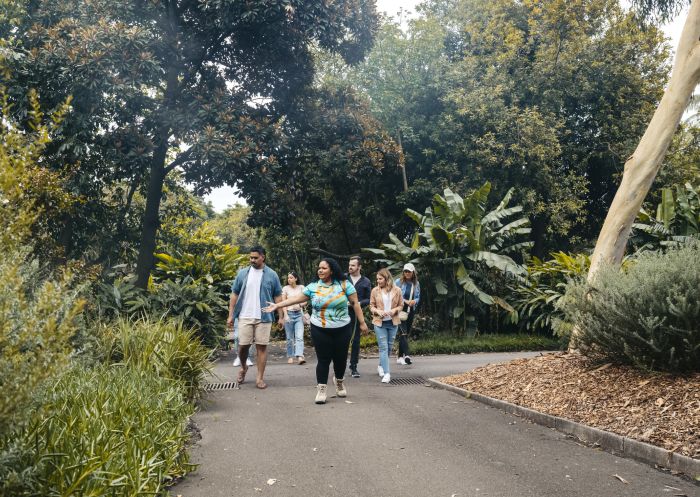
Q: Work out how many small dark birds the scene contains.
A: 0